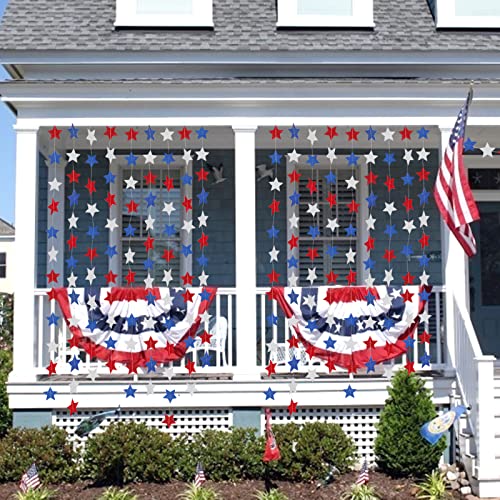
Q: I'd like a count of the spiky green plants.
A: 6